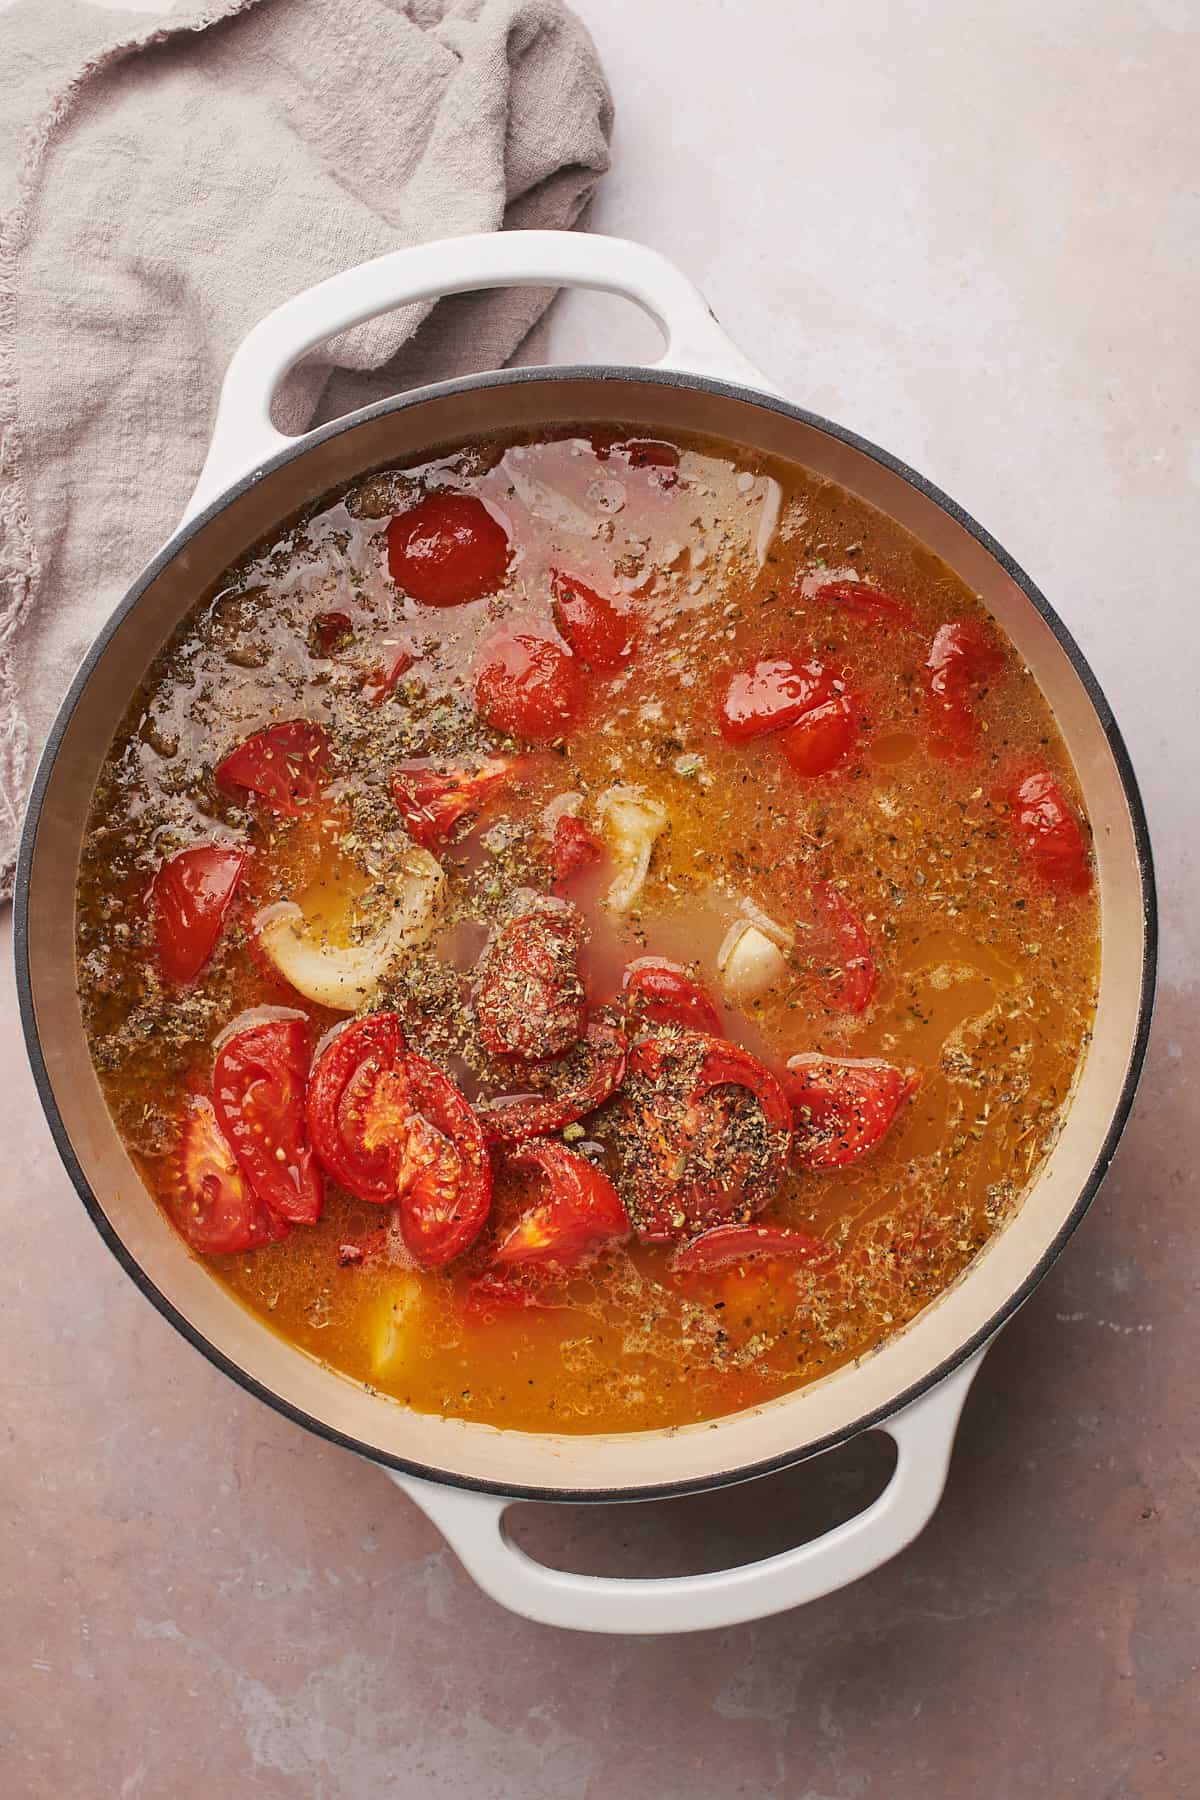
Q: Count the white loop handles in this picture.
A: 2